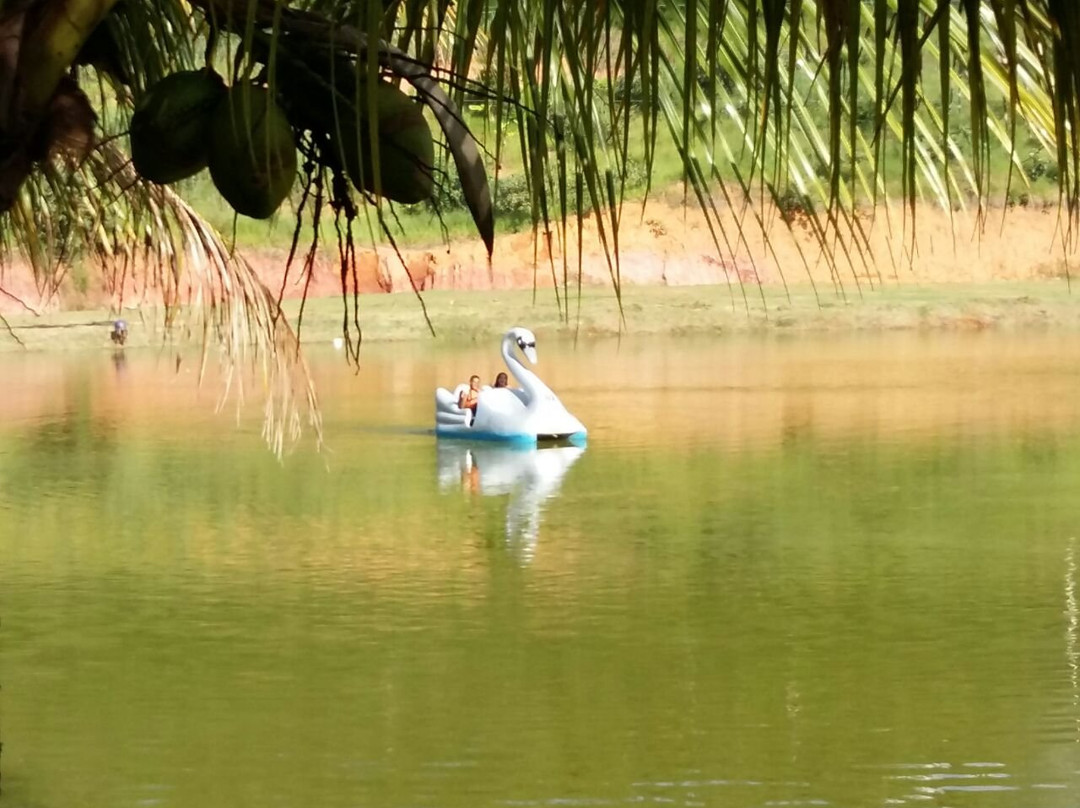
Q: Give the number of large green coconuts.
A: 3